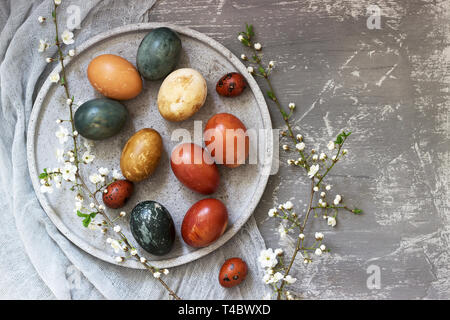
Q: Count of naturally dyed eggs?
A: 12